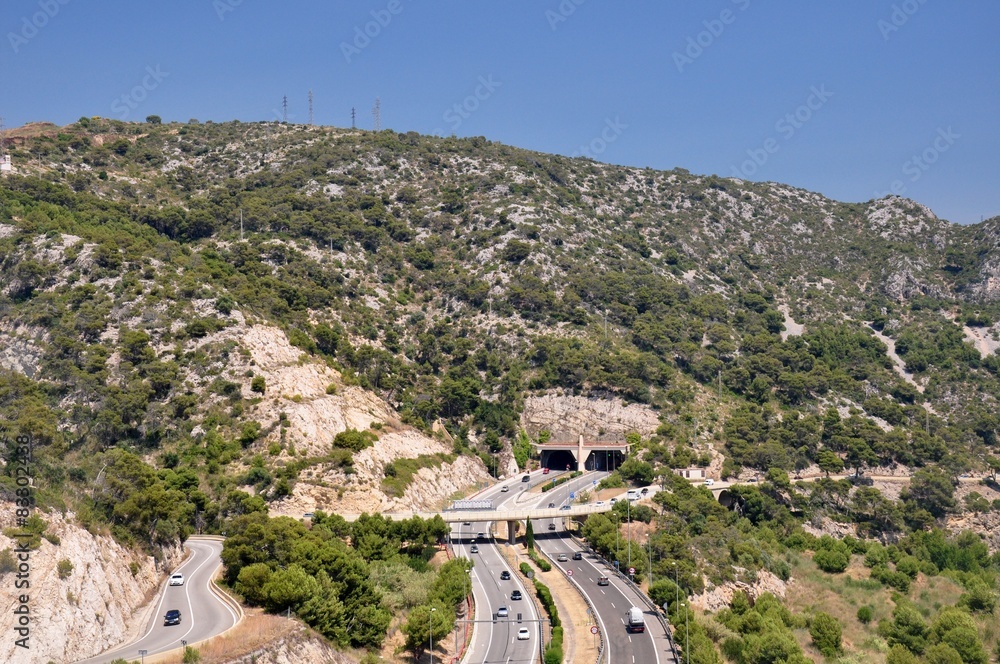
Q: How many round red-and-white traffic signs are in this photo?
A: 3